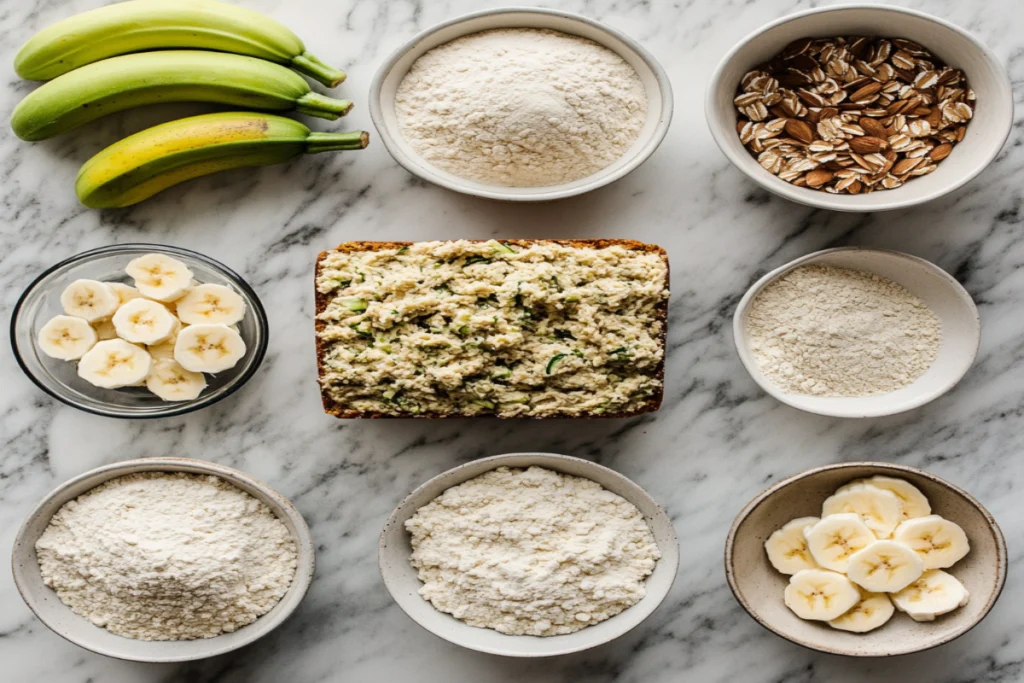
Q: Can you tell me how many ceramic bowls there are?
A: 6